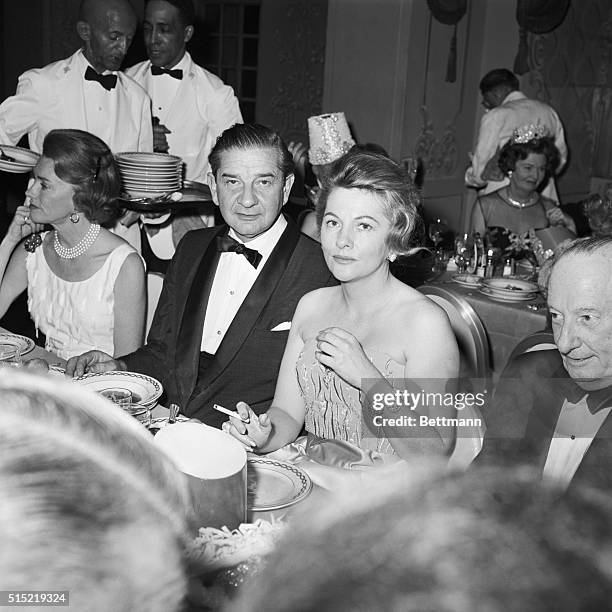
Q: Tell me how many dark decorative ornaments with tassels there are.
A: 2